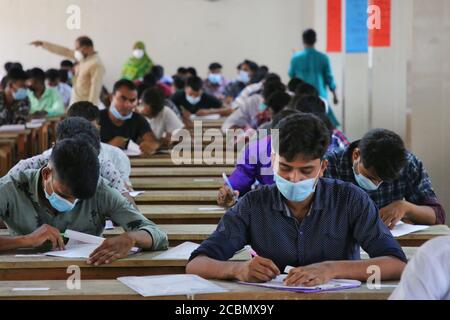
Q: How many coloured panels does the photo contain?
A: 3